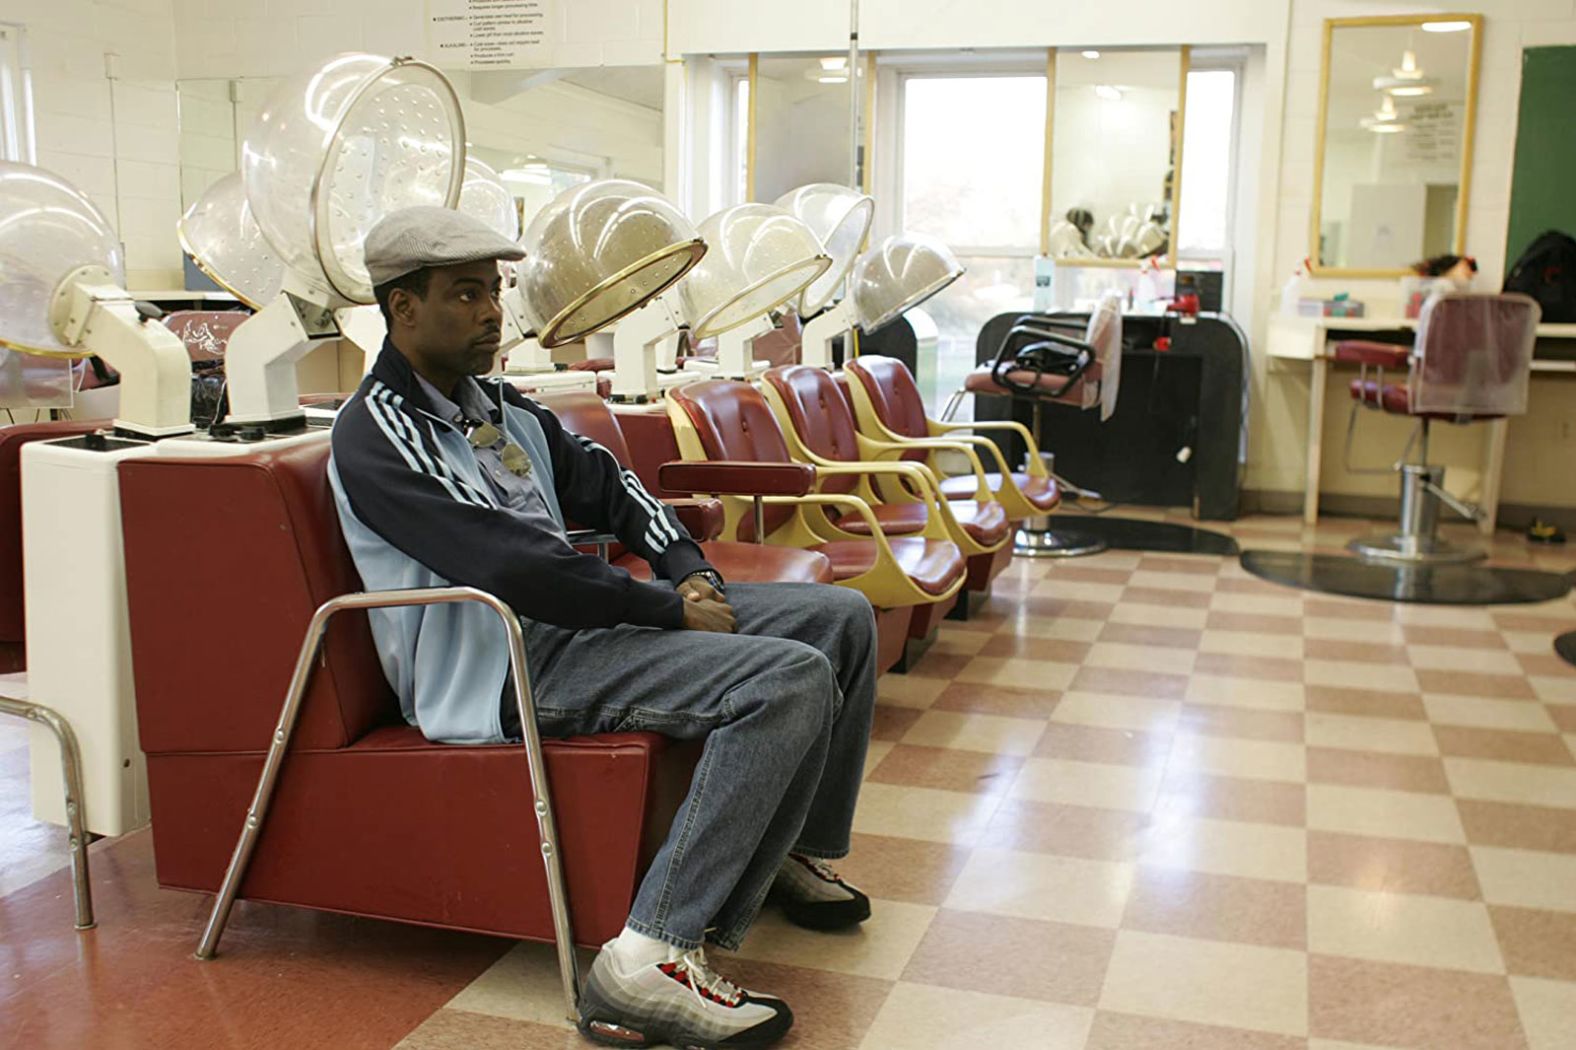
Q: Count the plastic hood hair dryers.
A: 8